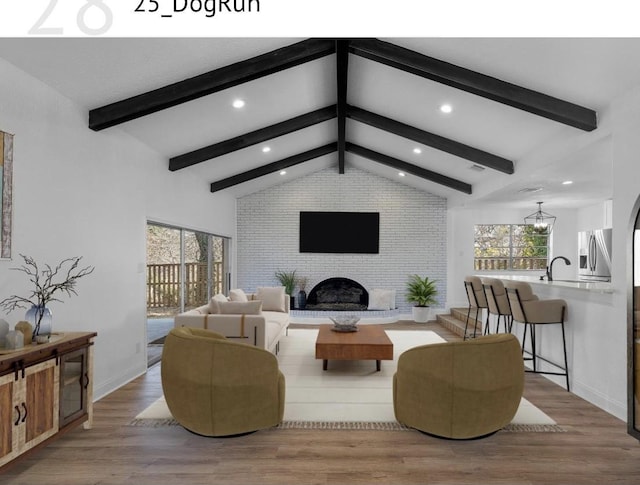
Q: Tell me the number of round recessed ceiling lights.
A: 7